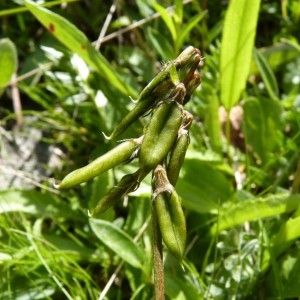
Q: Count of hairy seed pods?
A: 7